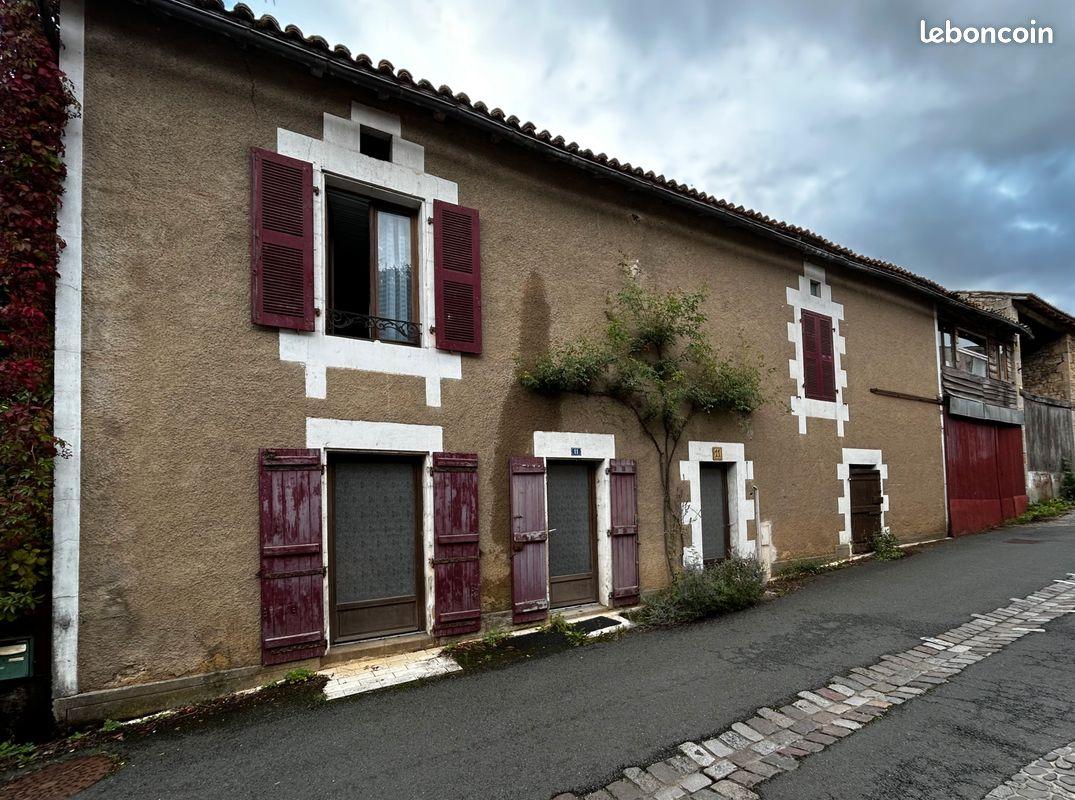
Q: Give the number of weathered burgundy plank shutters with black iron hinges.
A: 4